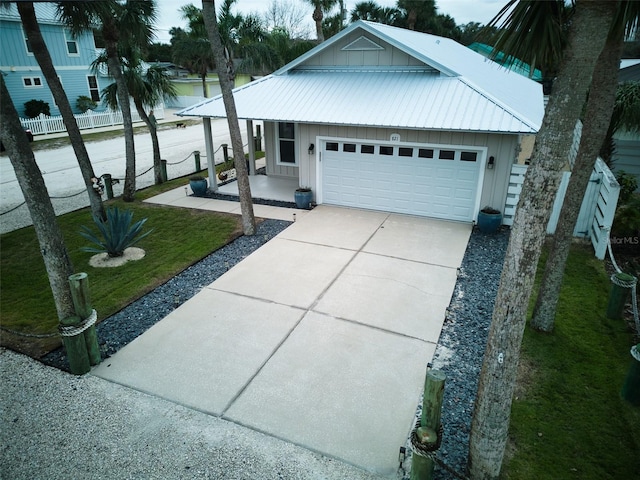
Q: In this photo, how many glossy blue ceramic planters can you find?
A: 3